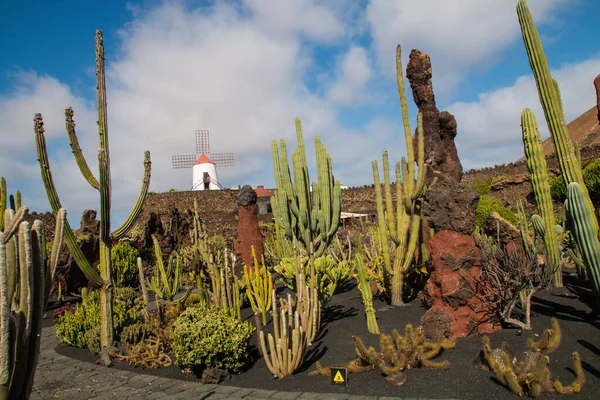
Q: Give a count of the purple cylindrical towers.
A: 0